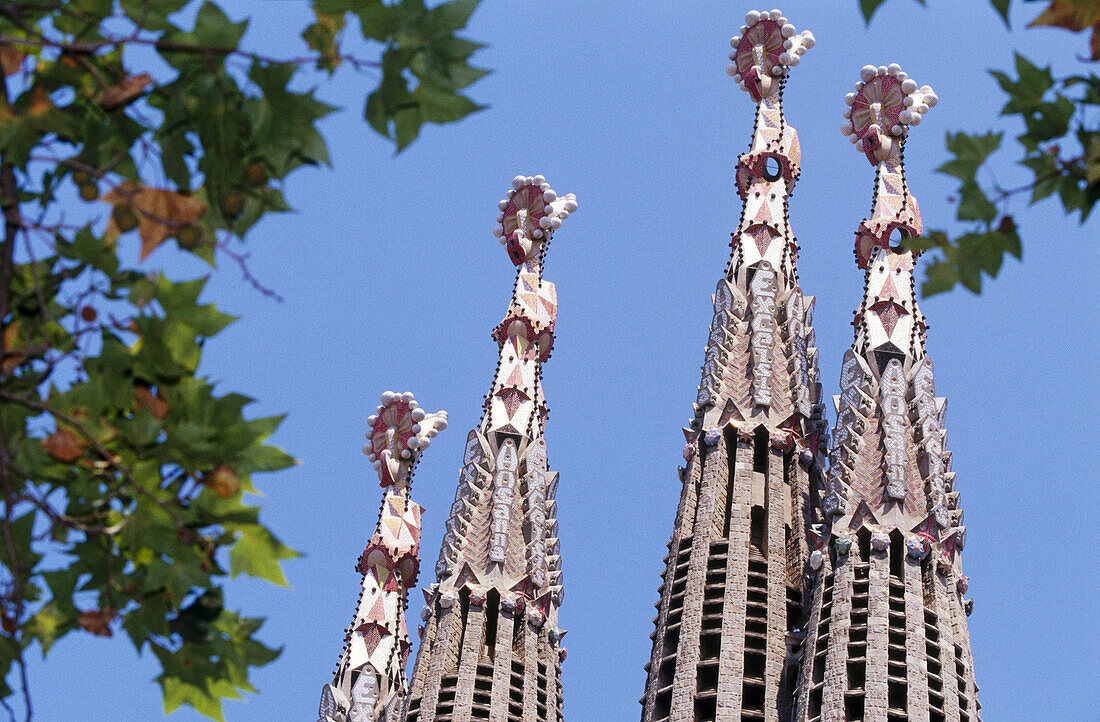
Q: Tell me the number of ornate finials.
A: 4